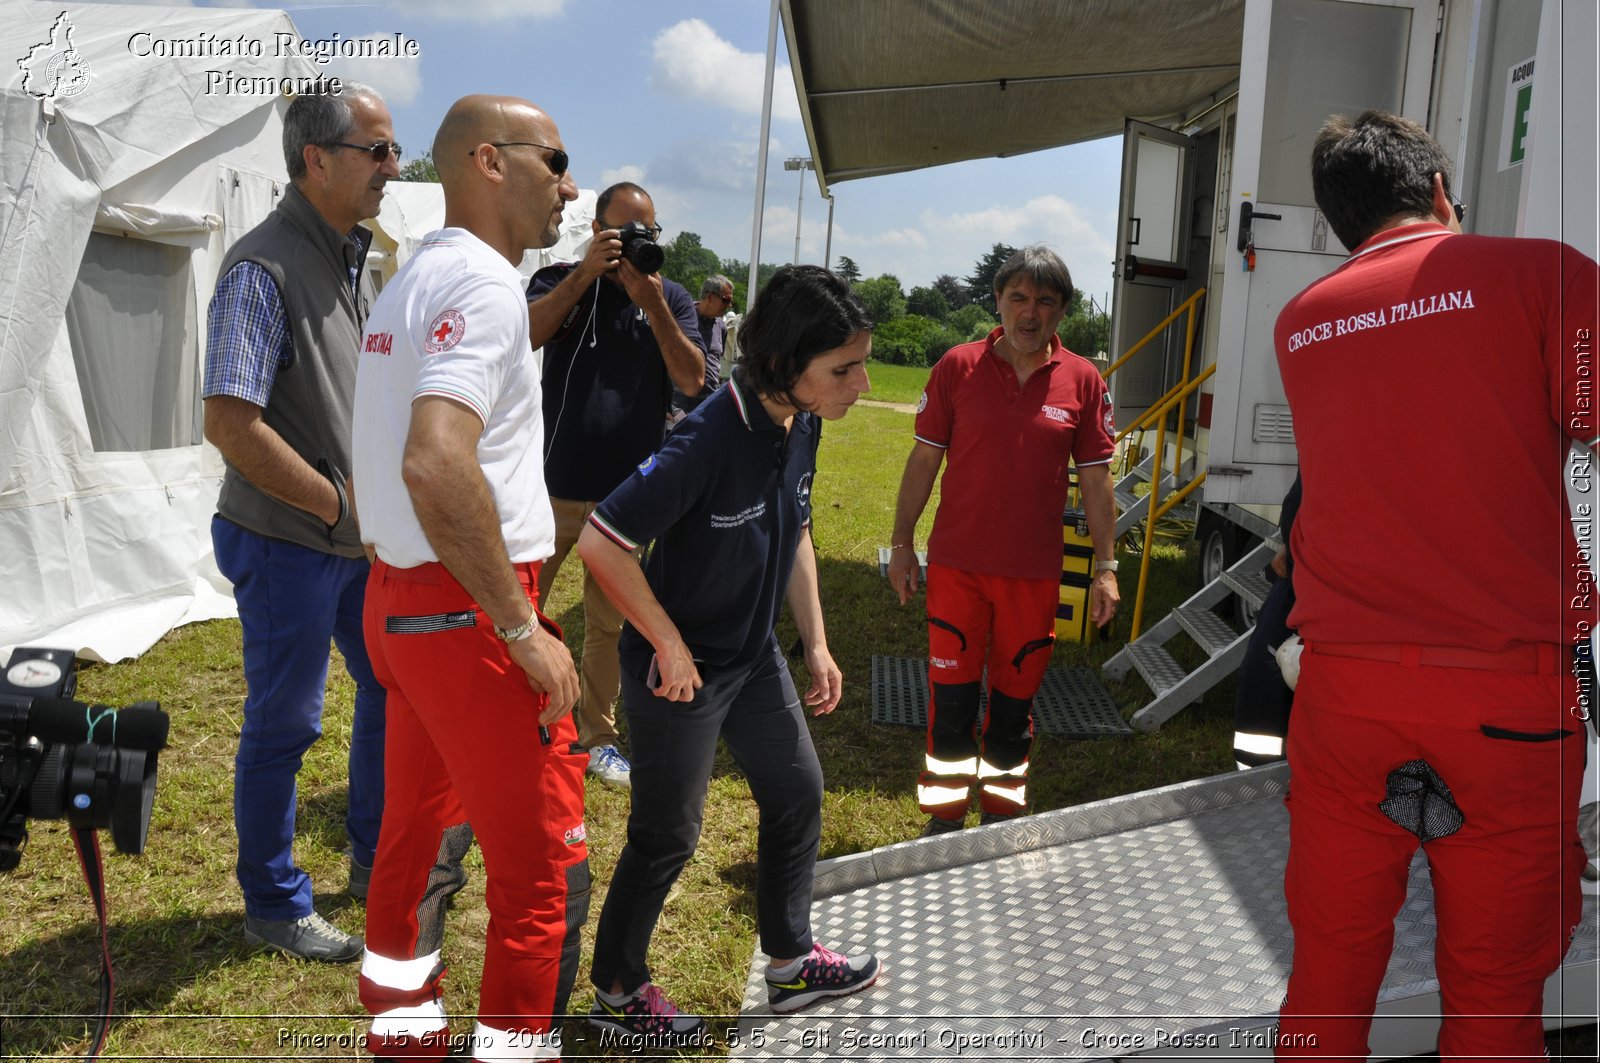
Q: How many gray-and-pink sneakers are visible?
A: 2